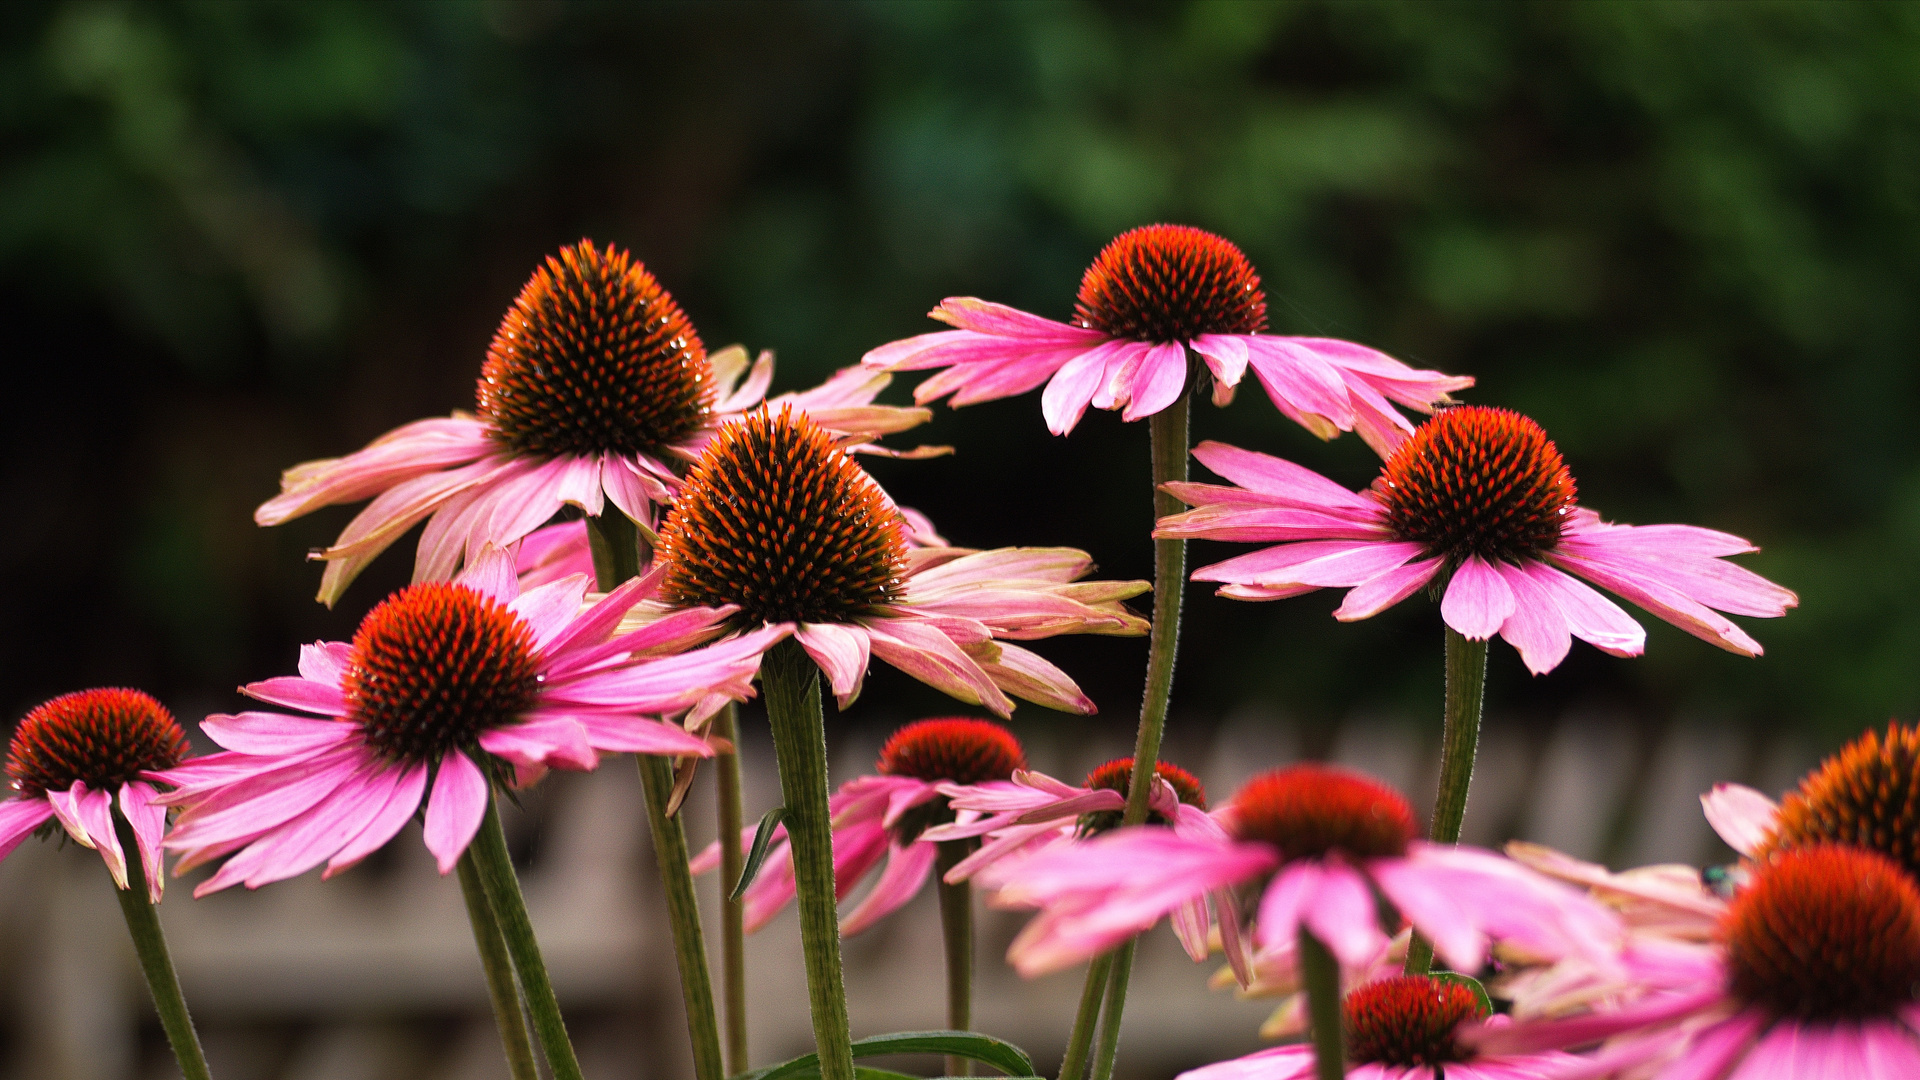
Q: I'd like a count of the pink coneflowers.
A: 12